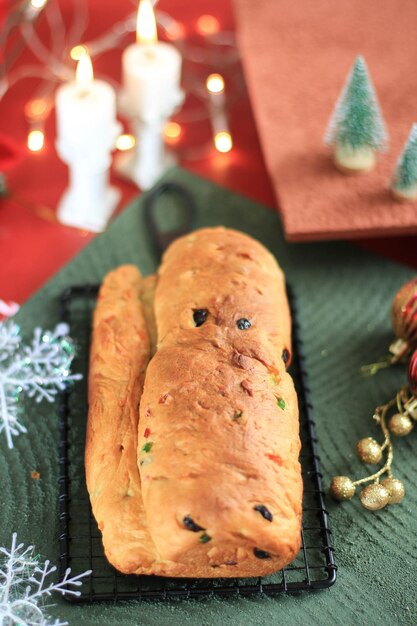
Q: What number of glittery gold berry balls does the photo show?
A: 5